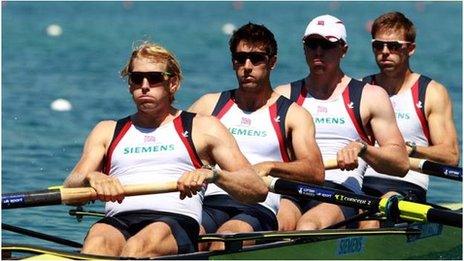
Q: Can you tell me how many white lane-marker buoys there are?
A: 3